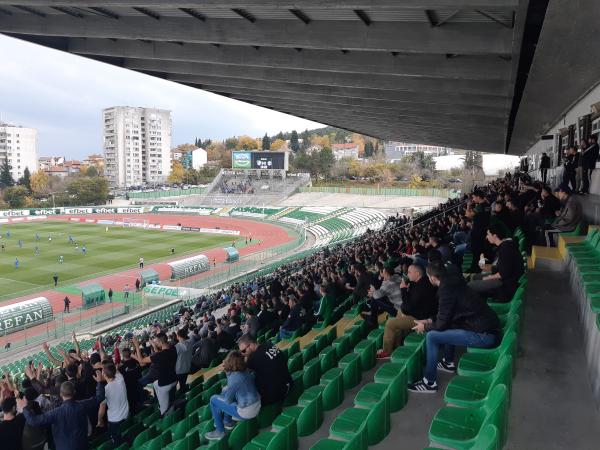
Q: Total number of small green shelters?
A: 3